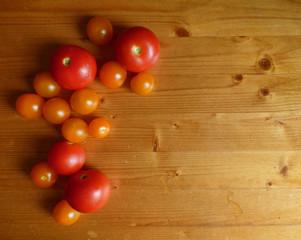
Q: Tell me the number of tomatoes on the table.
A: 15